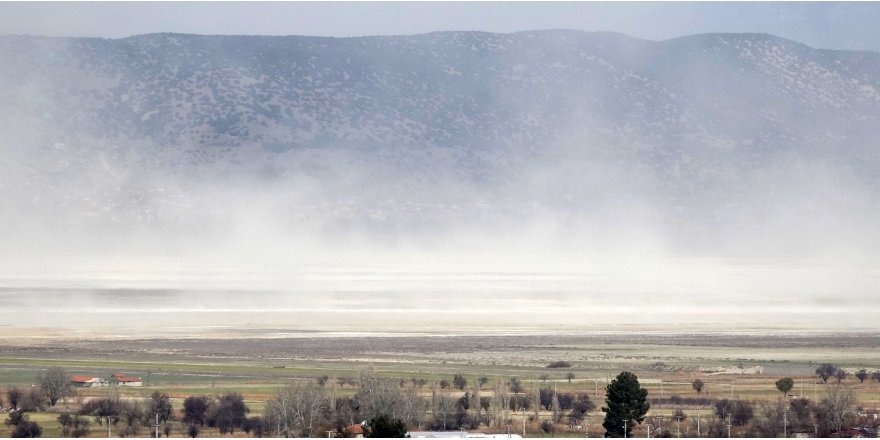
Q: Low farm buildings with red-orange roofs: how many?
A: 2